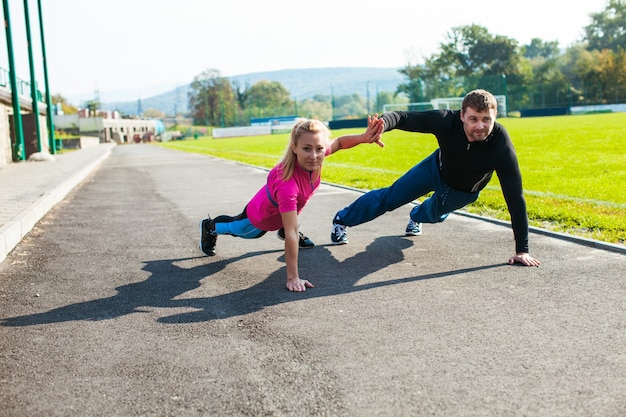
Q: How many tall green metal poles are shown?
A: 3